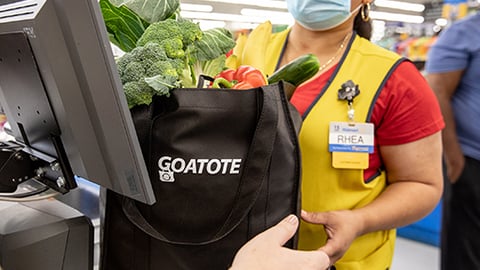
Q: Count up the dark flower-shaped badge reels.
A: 1